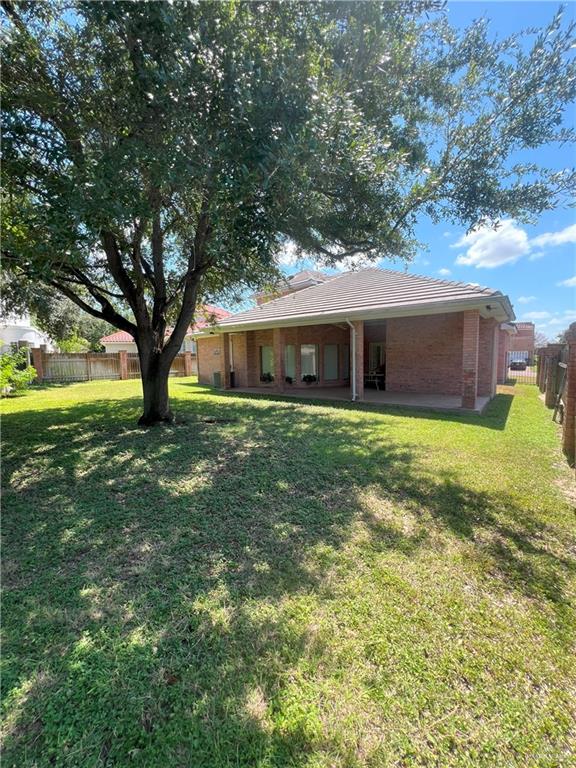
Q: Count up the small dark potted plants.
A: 3